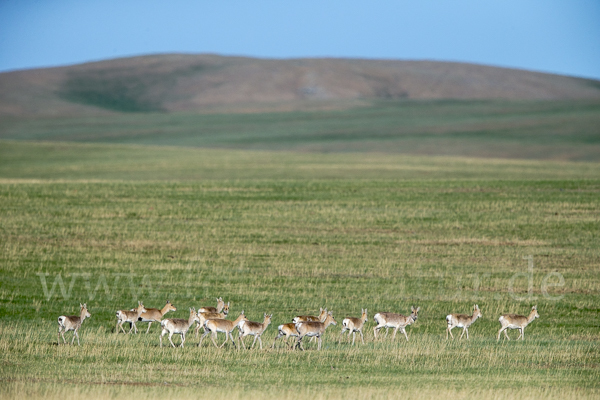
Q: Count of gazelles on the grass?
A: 15